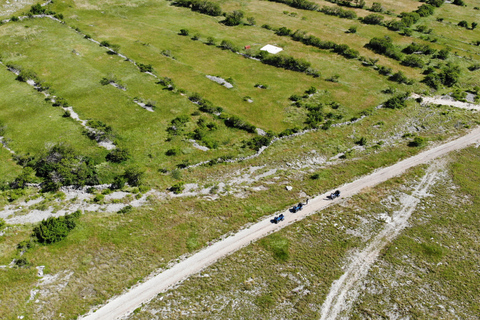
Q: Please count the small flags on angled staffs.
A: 0